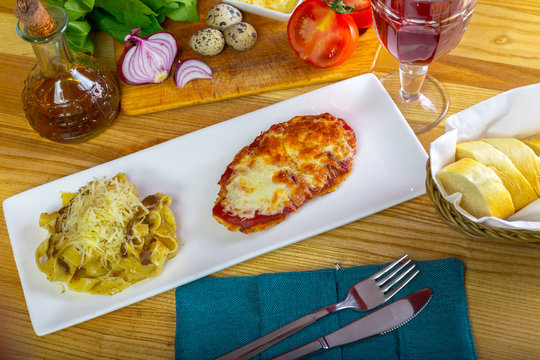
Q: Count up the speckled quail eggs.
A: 3